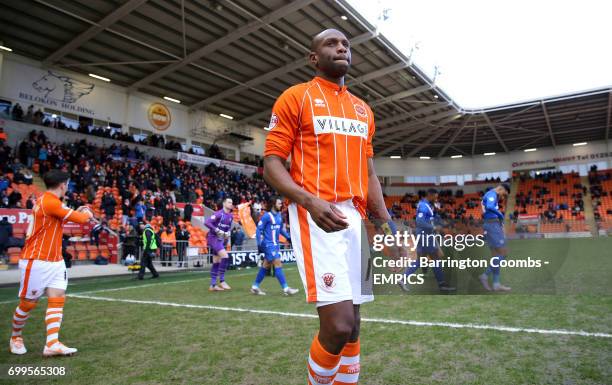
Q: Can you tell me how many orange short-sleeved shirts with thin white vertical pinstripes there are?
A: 2